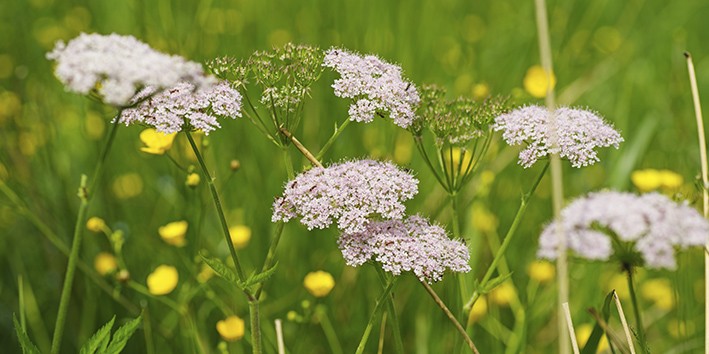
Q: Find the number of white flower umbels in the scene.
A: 7